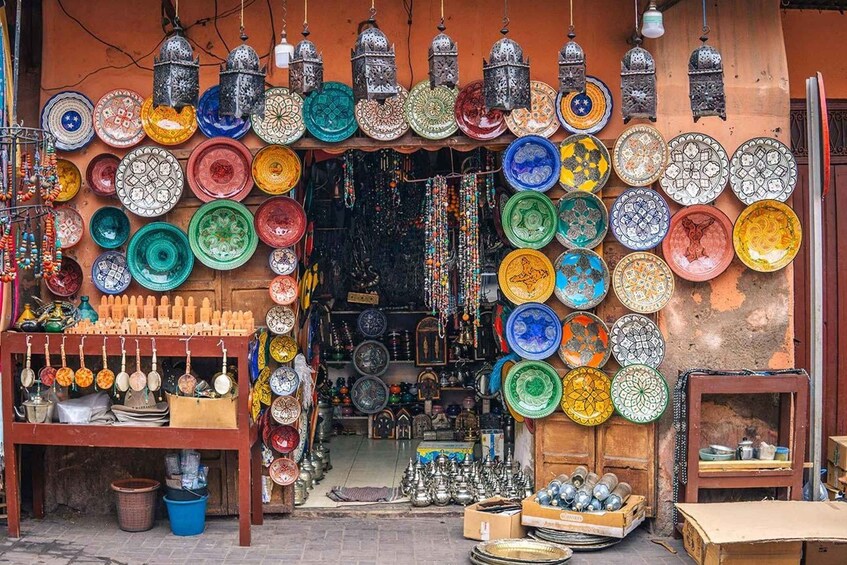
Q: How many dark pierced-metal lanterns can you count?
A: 9